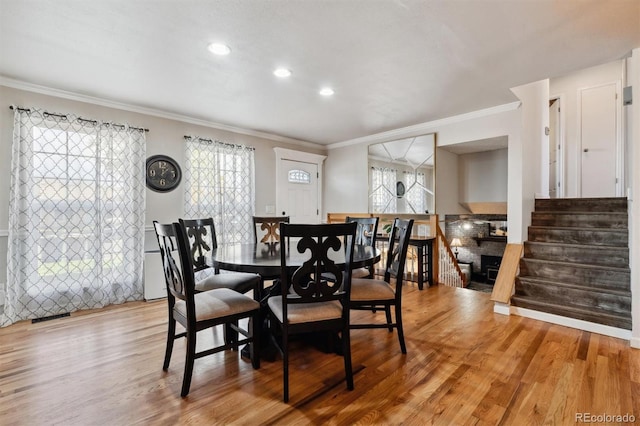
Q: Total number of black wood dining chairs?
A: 6